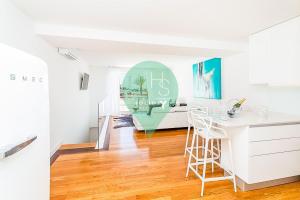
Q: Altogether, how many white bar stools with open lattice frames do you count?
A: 2